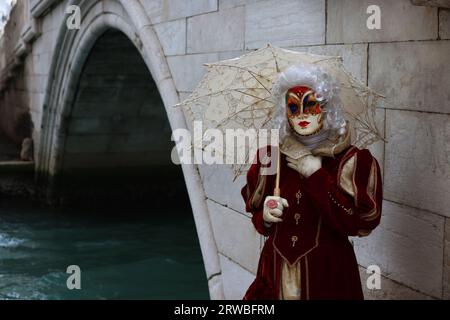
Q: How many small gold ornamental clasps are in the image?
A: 3